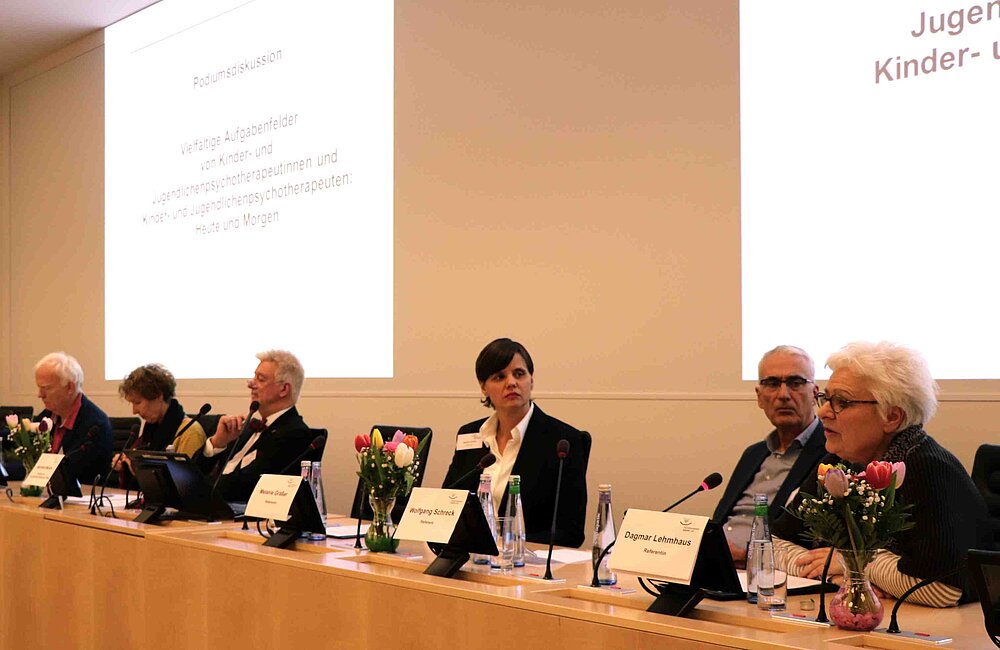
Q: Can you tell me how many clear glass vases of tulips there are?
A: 3